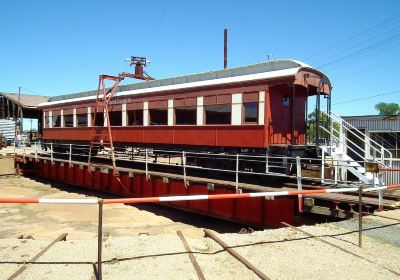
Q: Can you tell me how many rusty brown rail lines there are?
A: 4